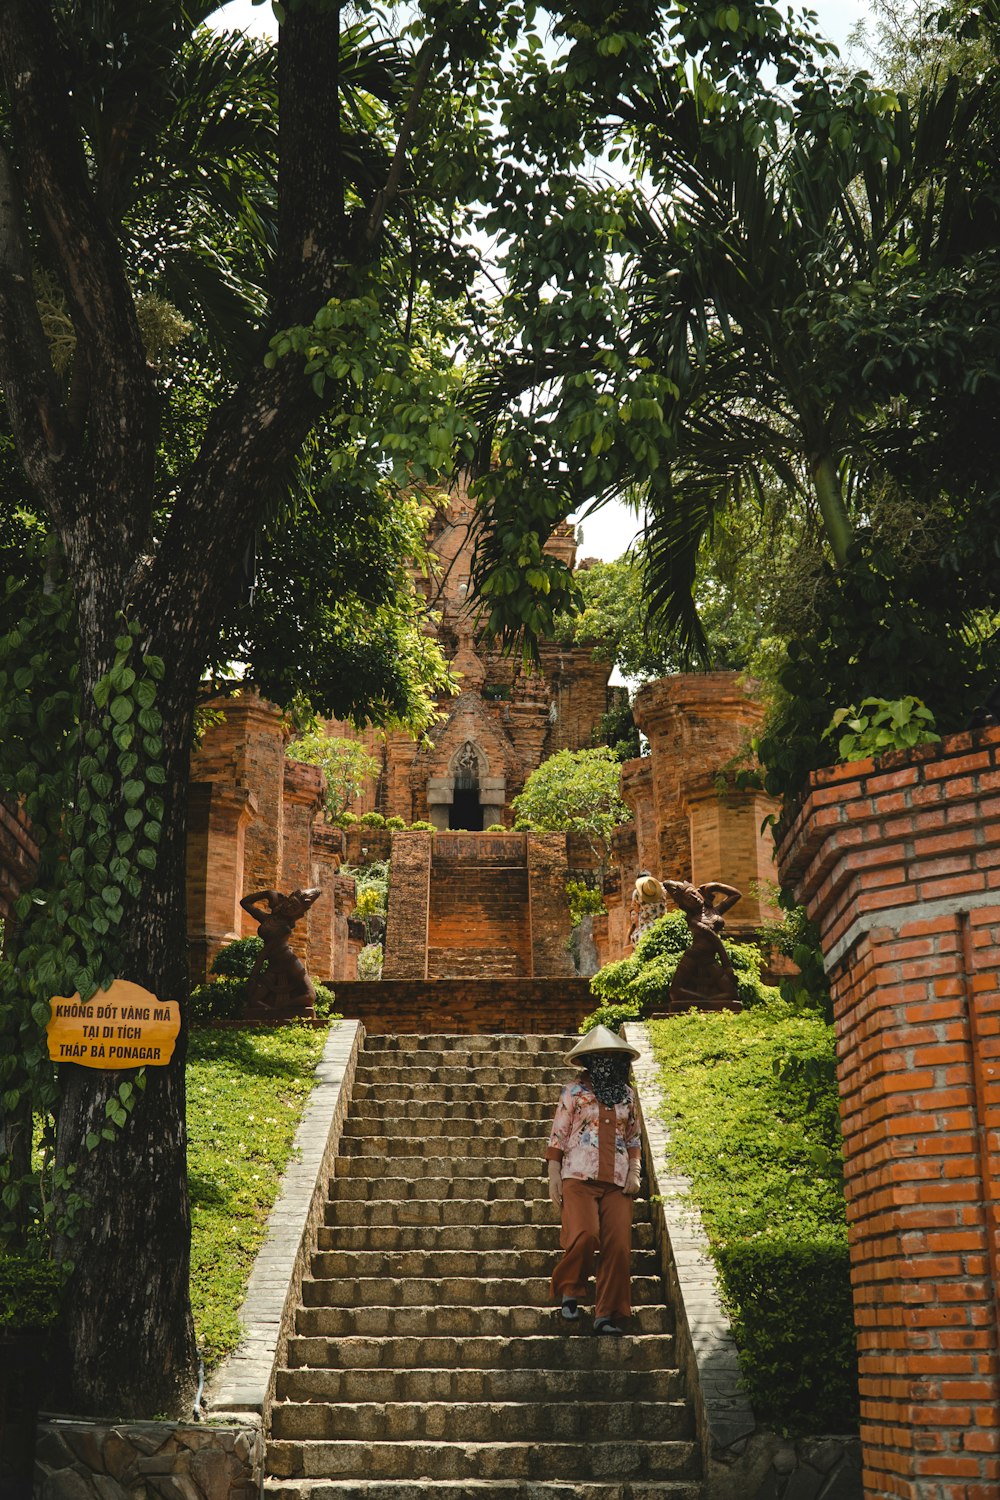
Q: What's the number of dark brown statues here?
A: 2